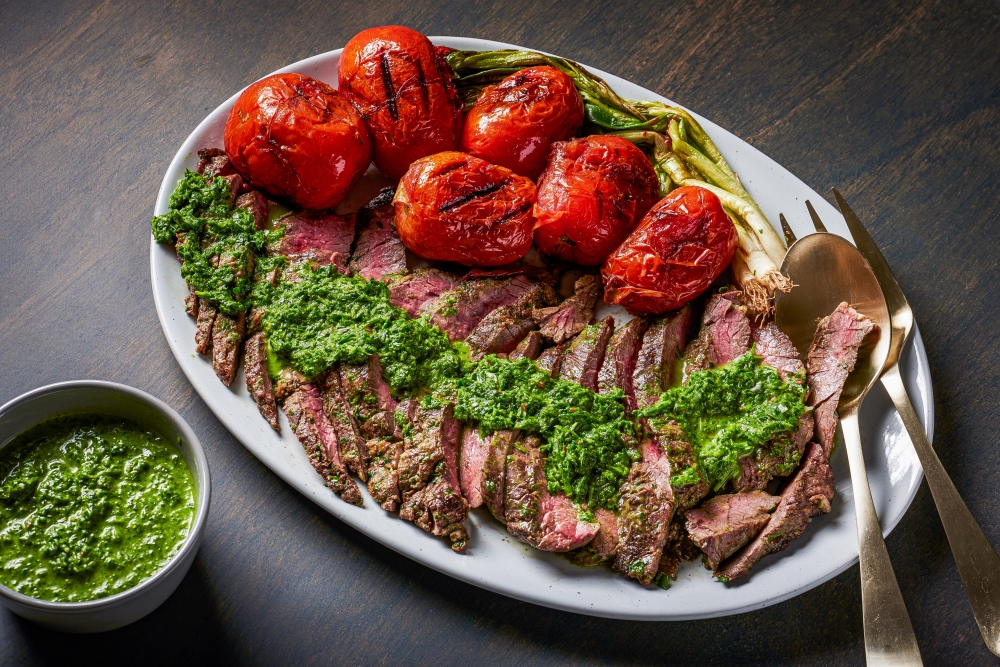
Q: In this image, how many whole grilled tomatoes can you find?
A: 6